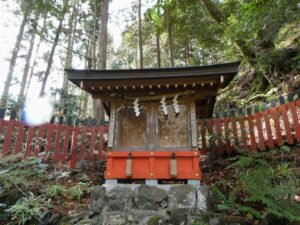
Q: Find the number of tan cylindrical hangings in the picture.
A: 2